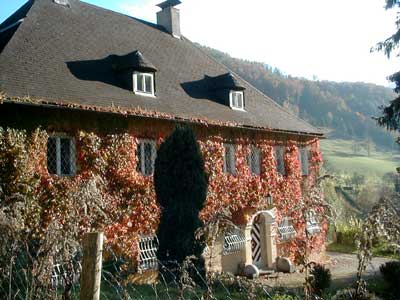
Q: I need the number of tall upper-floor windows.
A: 6